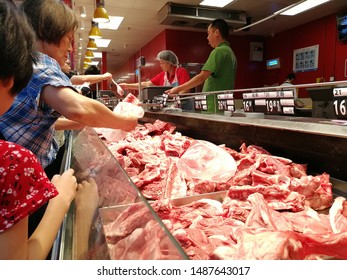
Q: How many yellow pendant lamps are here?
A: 6